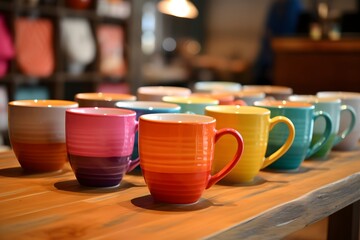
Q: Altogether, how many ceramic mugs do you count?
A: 15